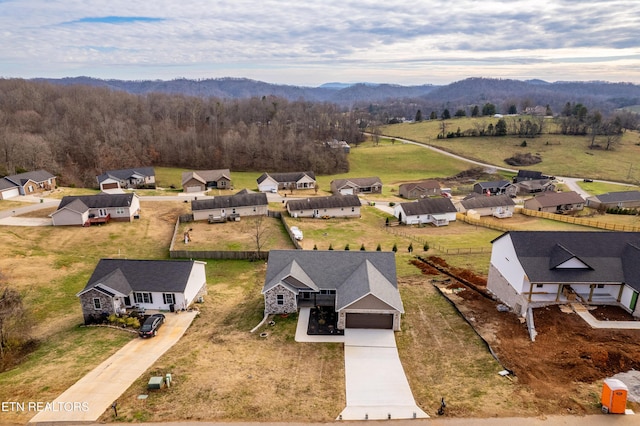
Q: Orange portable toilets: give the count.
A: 1